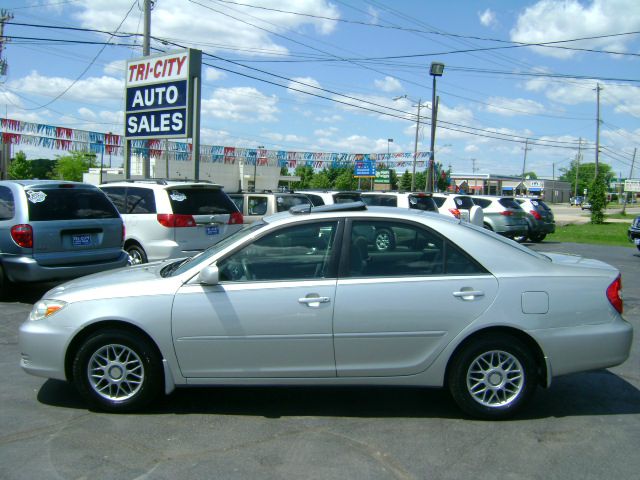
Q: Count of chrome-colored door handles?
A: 2